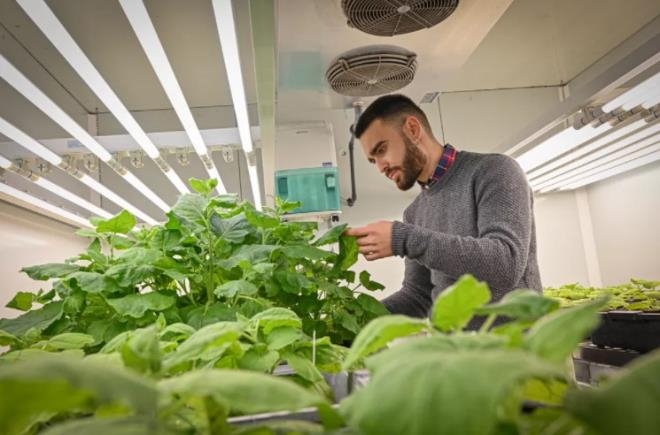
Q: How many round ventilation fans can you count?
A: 2